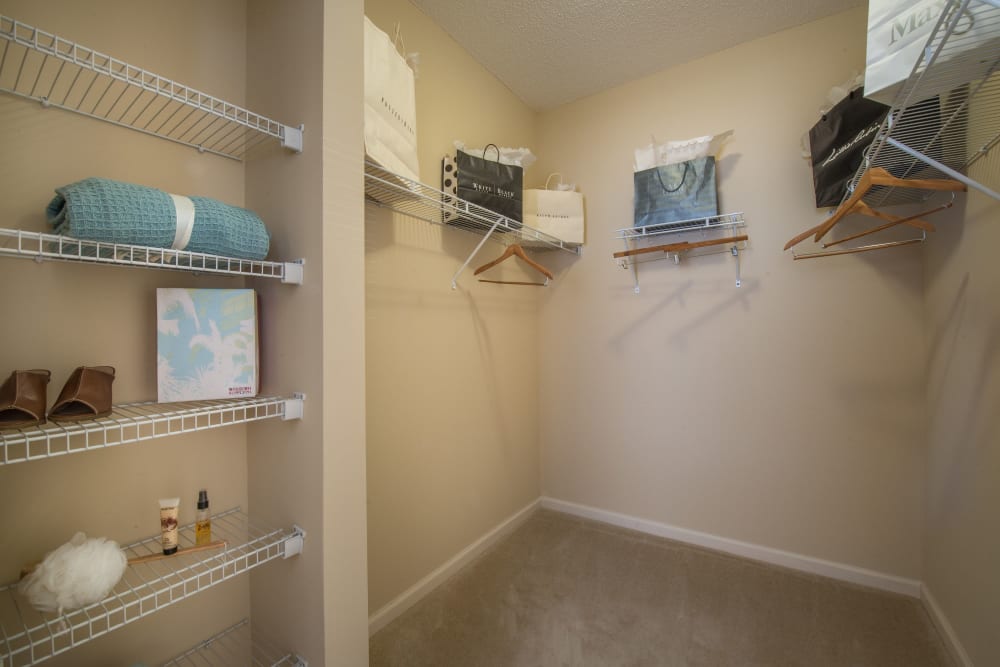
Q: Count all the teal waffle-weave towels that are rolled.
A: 1